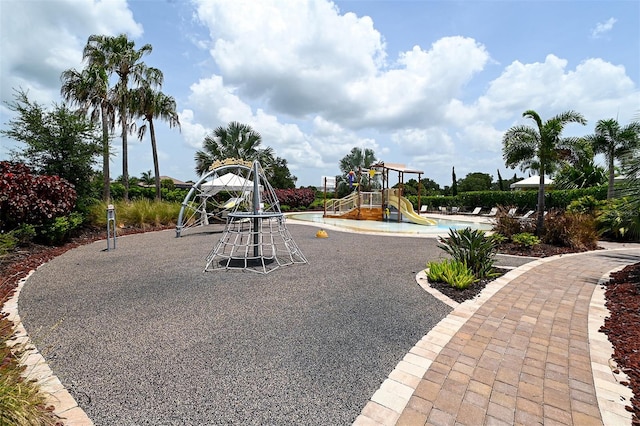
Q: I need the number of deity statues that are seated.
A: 0